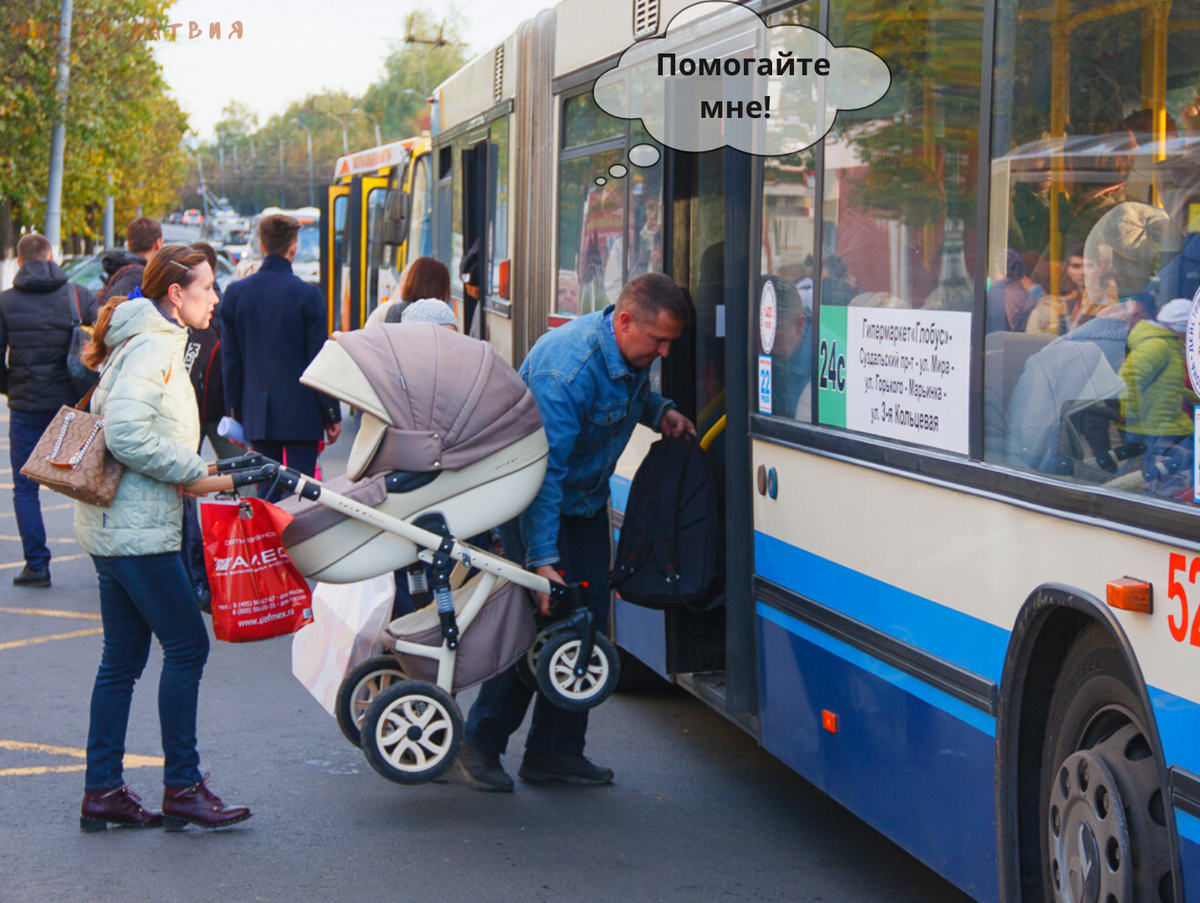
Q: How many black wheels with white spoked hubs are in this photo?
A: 4